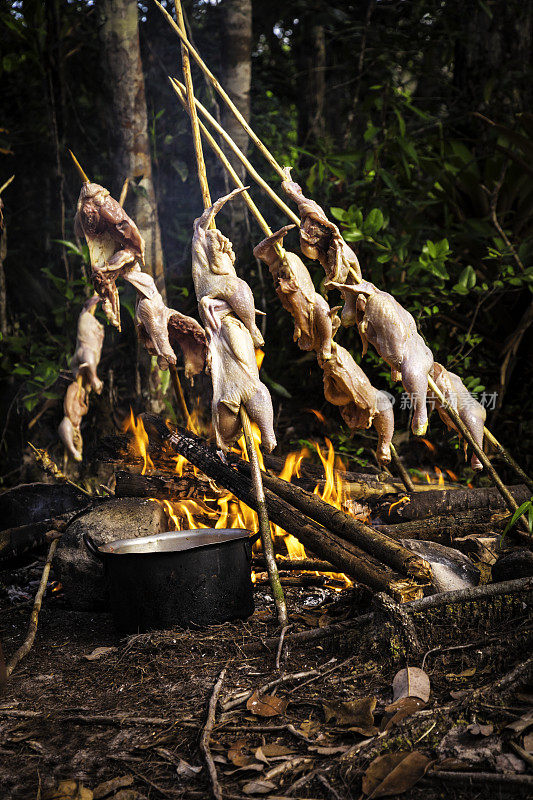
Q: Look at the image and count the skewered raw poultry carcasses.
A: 11